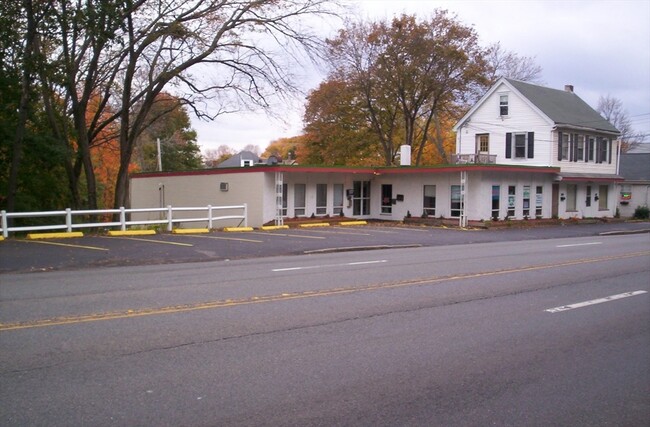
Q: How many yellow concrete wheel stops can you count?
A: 8